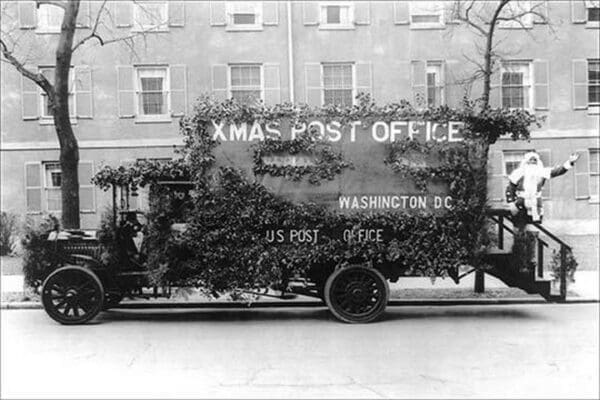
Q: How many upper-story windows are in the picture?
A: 14